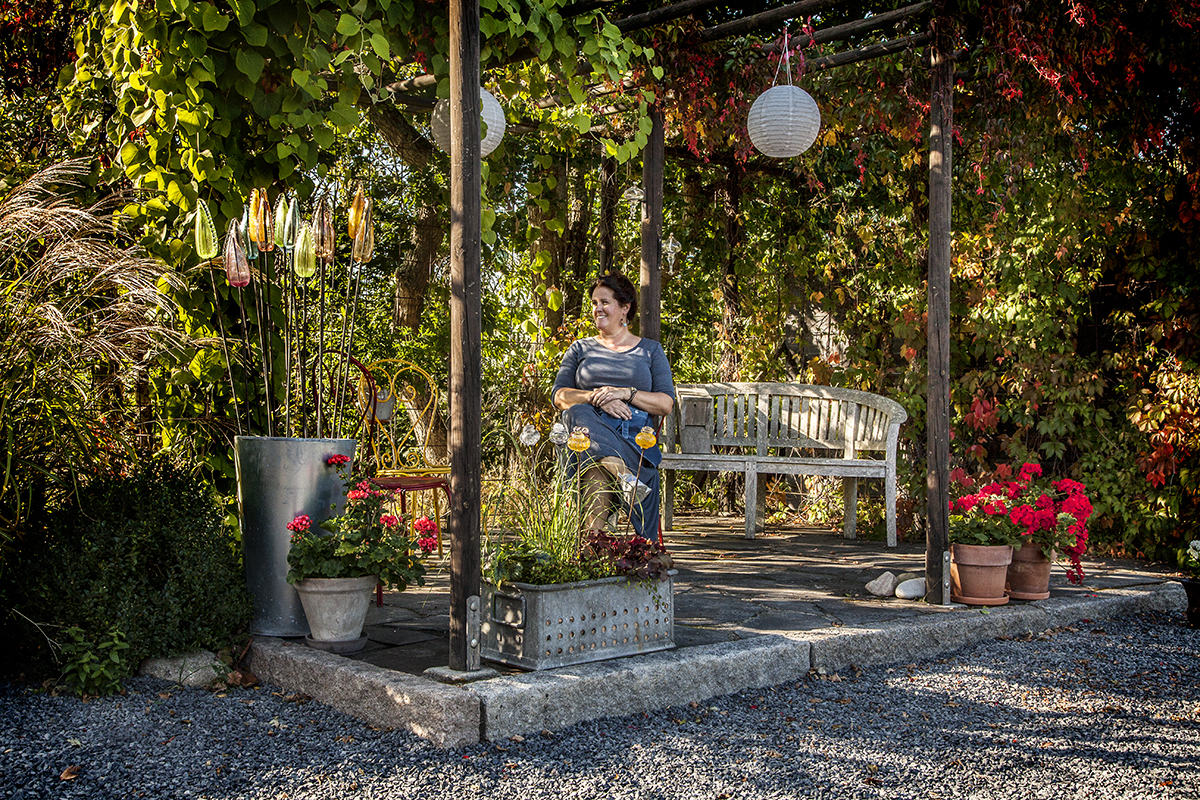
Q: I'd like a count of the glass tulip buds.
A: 11